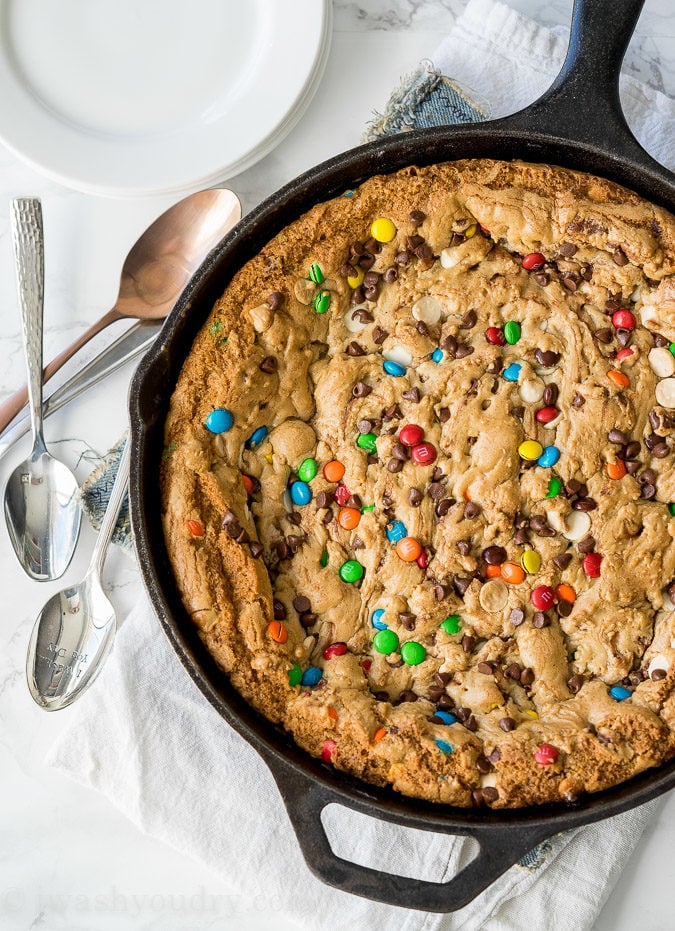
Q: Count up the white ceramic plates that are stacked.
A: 3